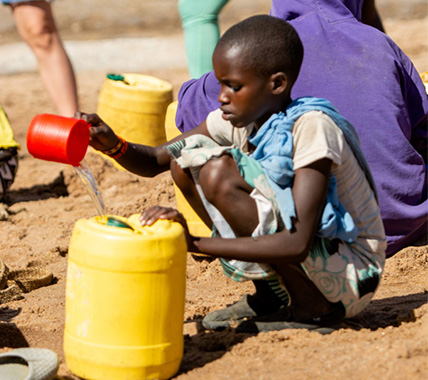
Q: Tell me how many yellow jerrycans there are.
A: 3